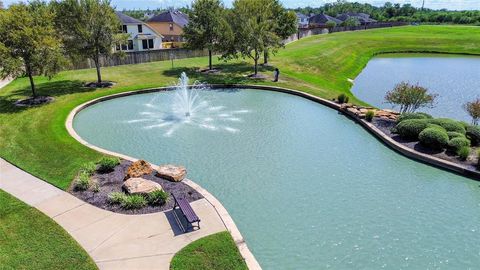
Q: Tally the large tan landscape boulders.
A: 3